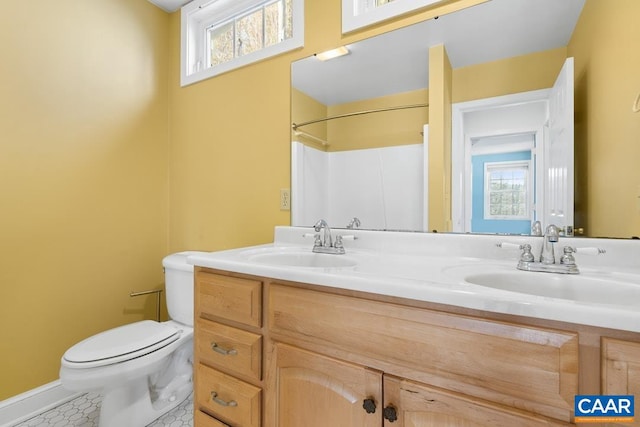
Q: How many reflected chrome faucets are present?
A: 2